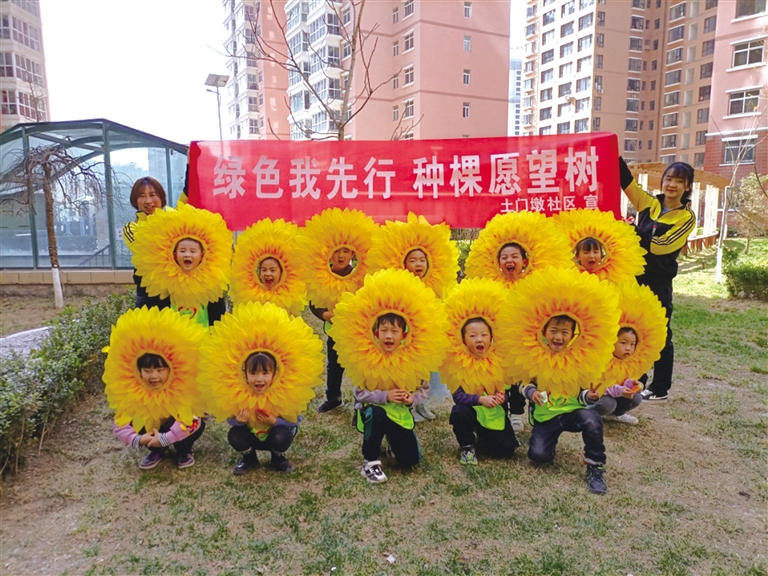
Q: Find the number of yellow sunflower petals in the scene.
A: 12